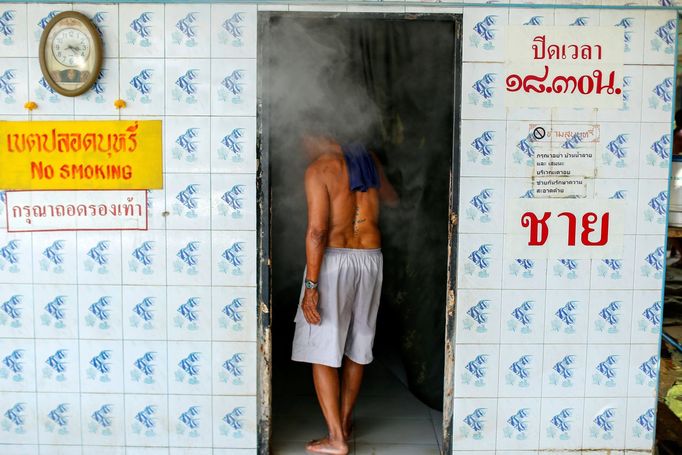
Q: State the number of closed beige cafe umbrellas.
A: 0